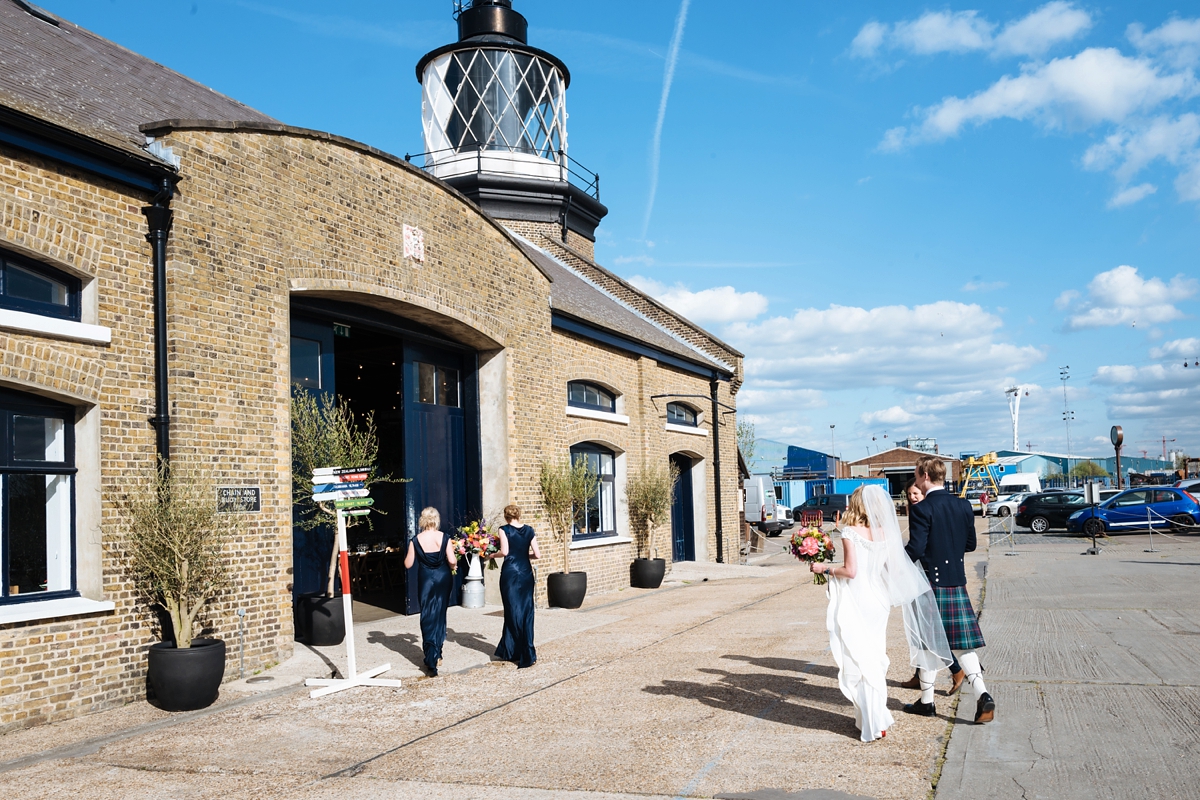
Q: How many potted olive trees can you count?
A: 4